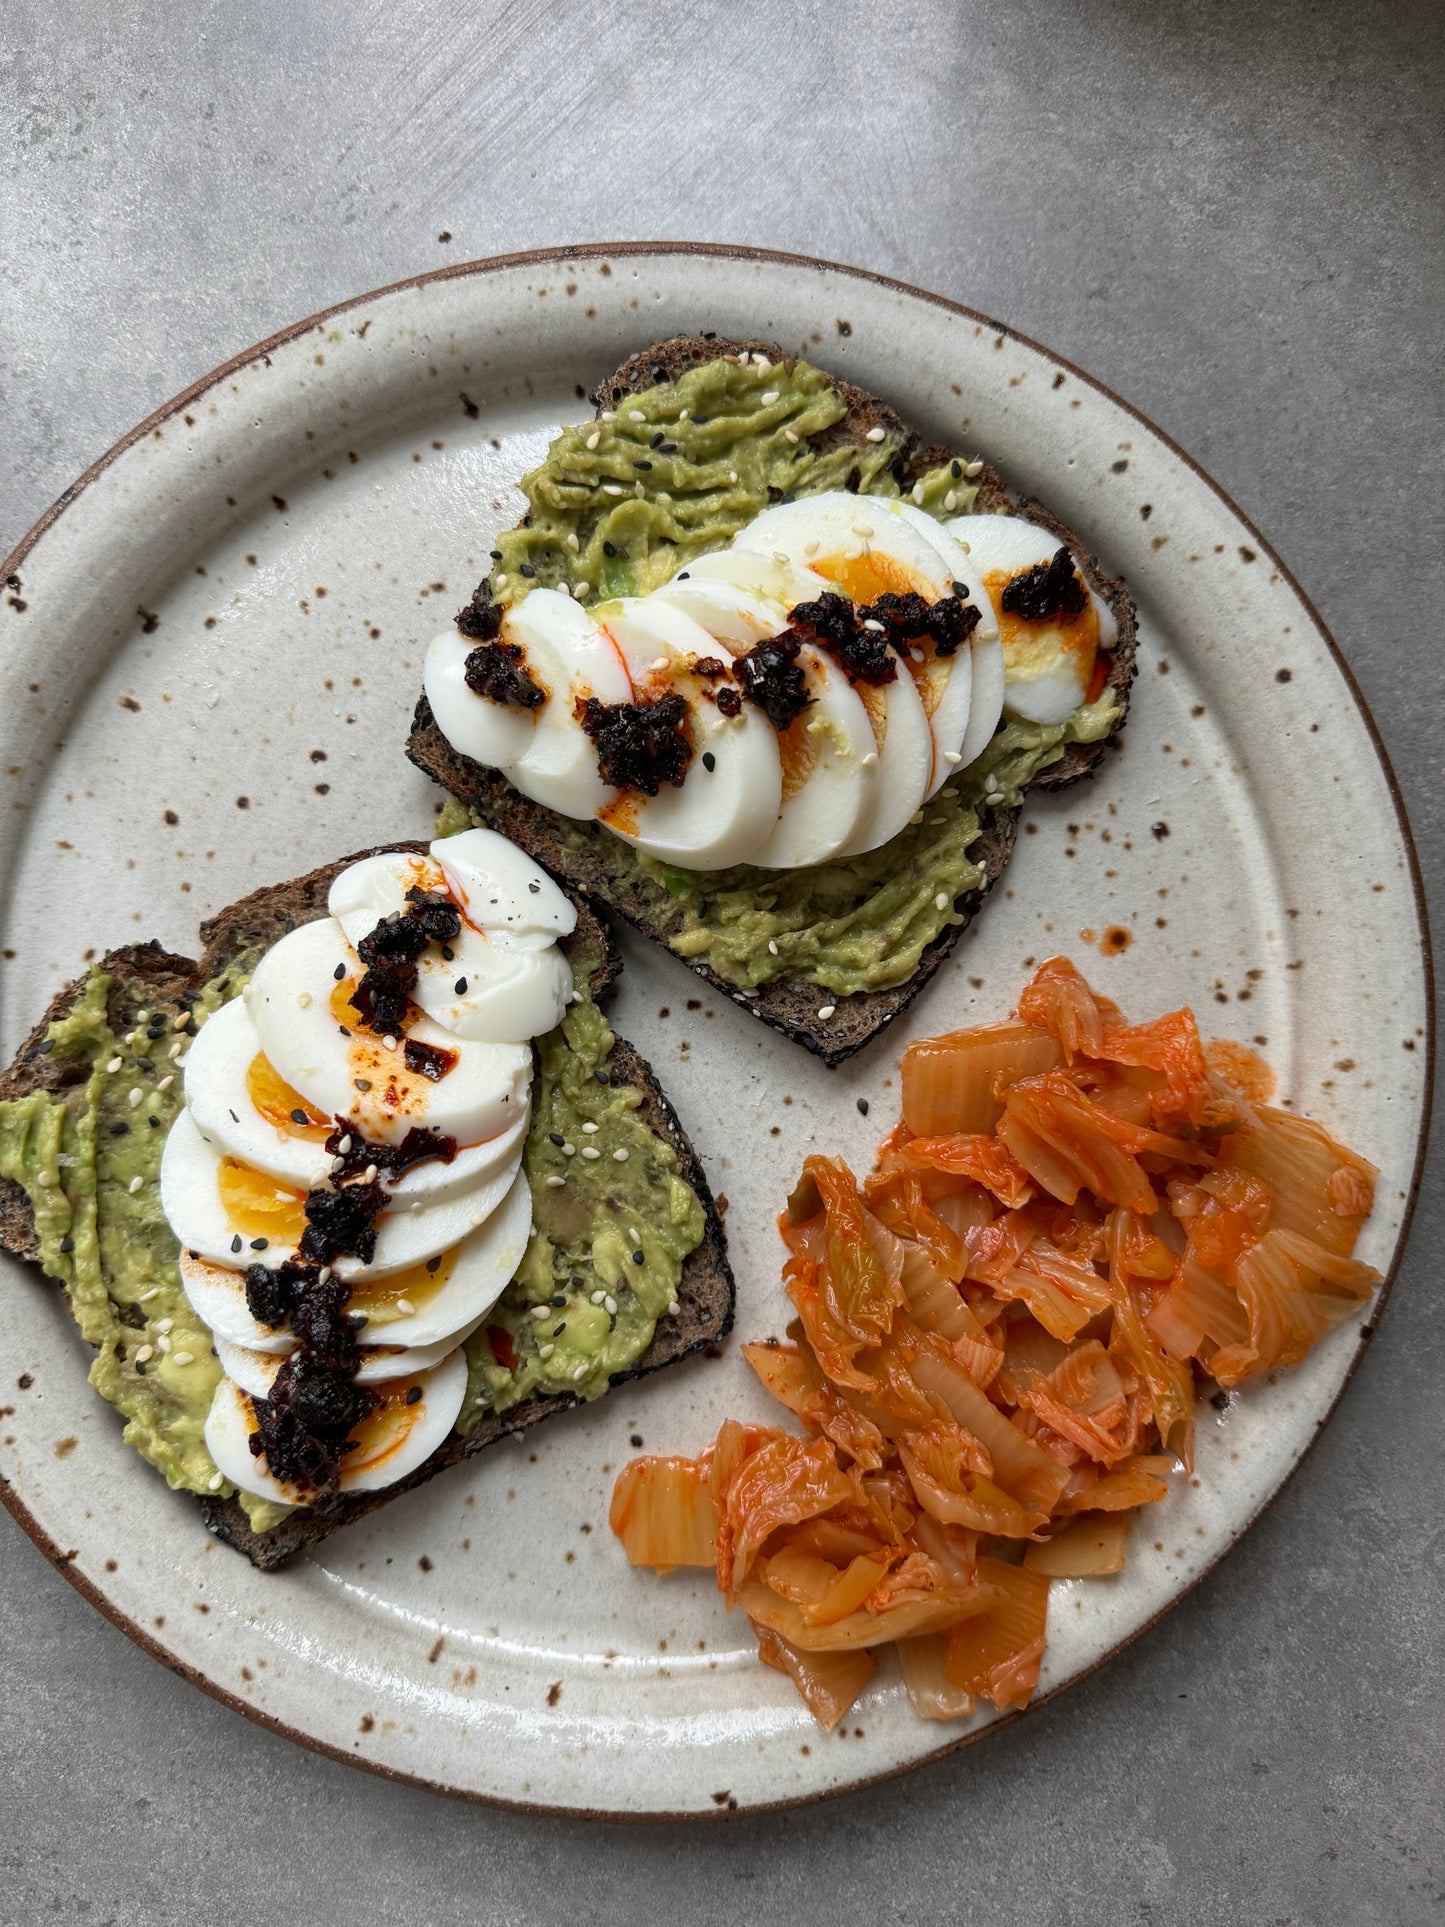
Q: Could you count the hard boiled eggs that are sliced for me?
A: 2